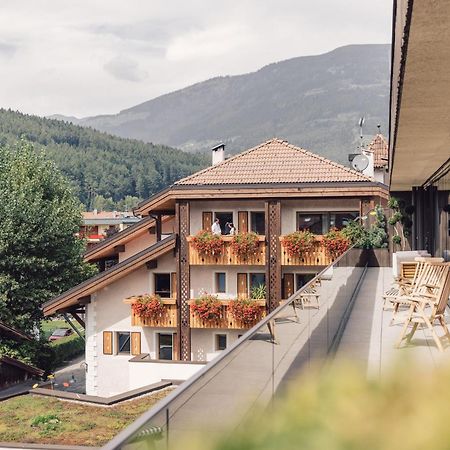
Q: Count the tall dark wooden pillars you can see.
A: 2